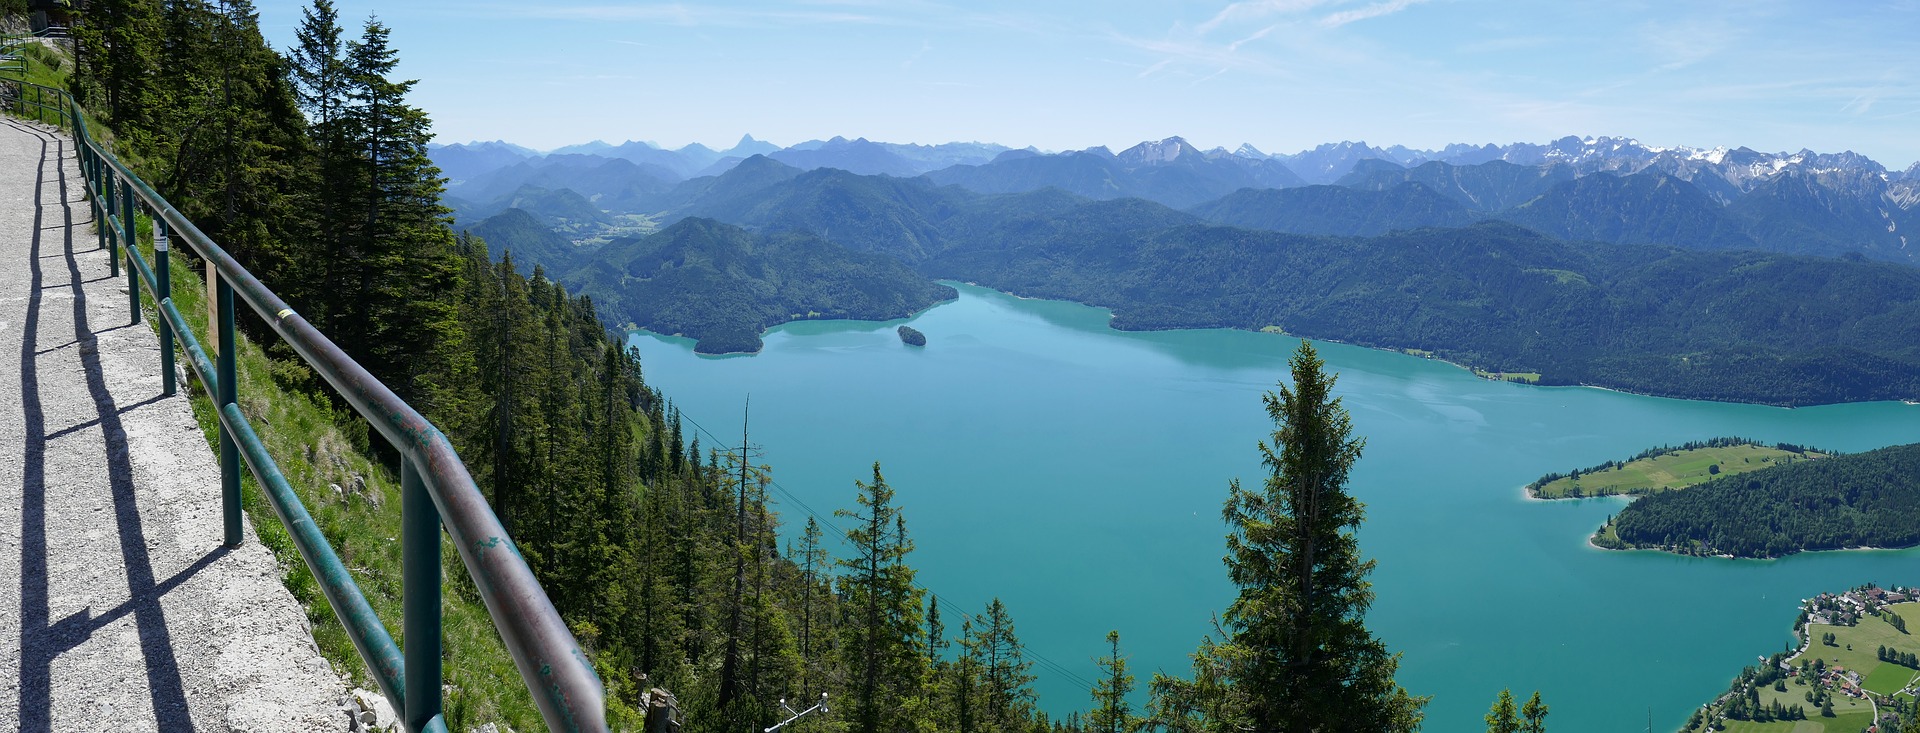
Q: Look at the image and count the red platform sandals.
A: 0